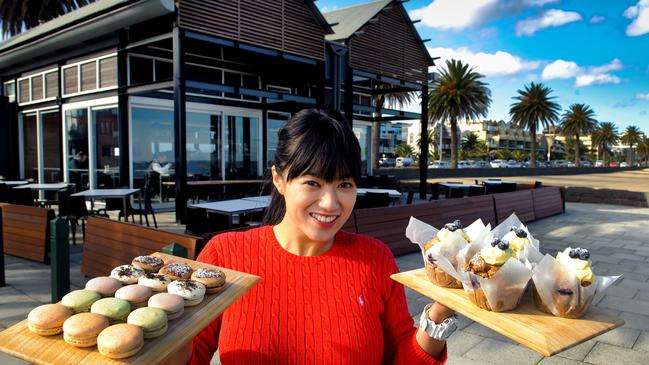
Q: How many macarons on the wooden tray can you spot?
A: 15